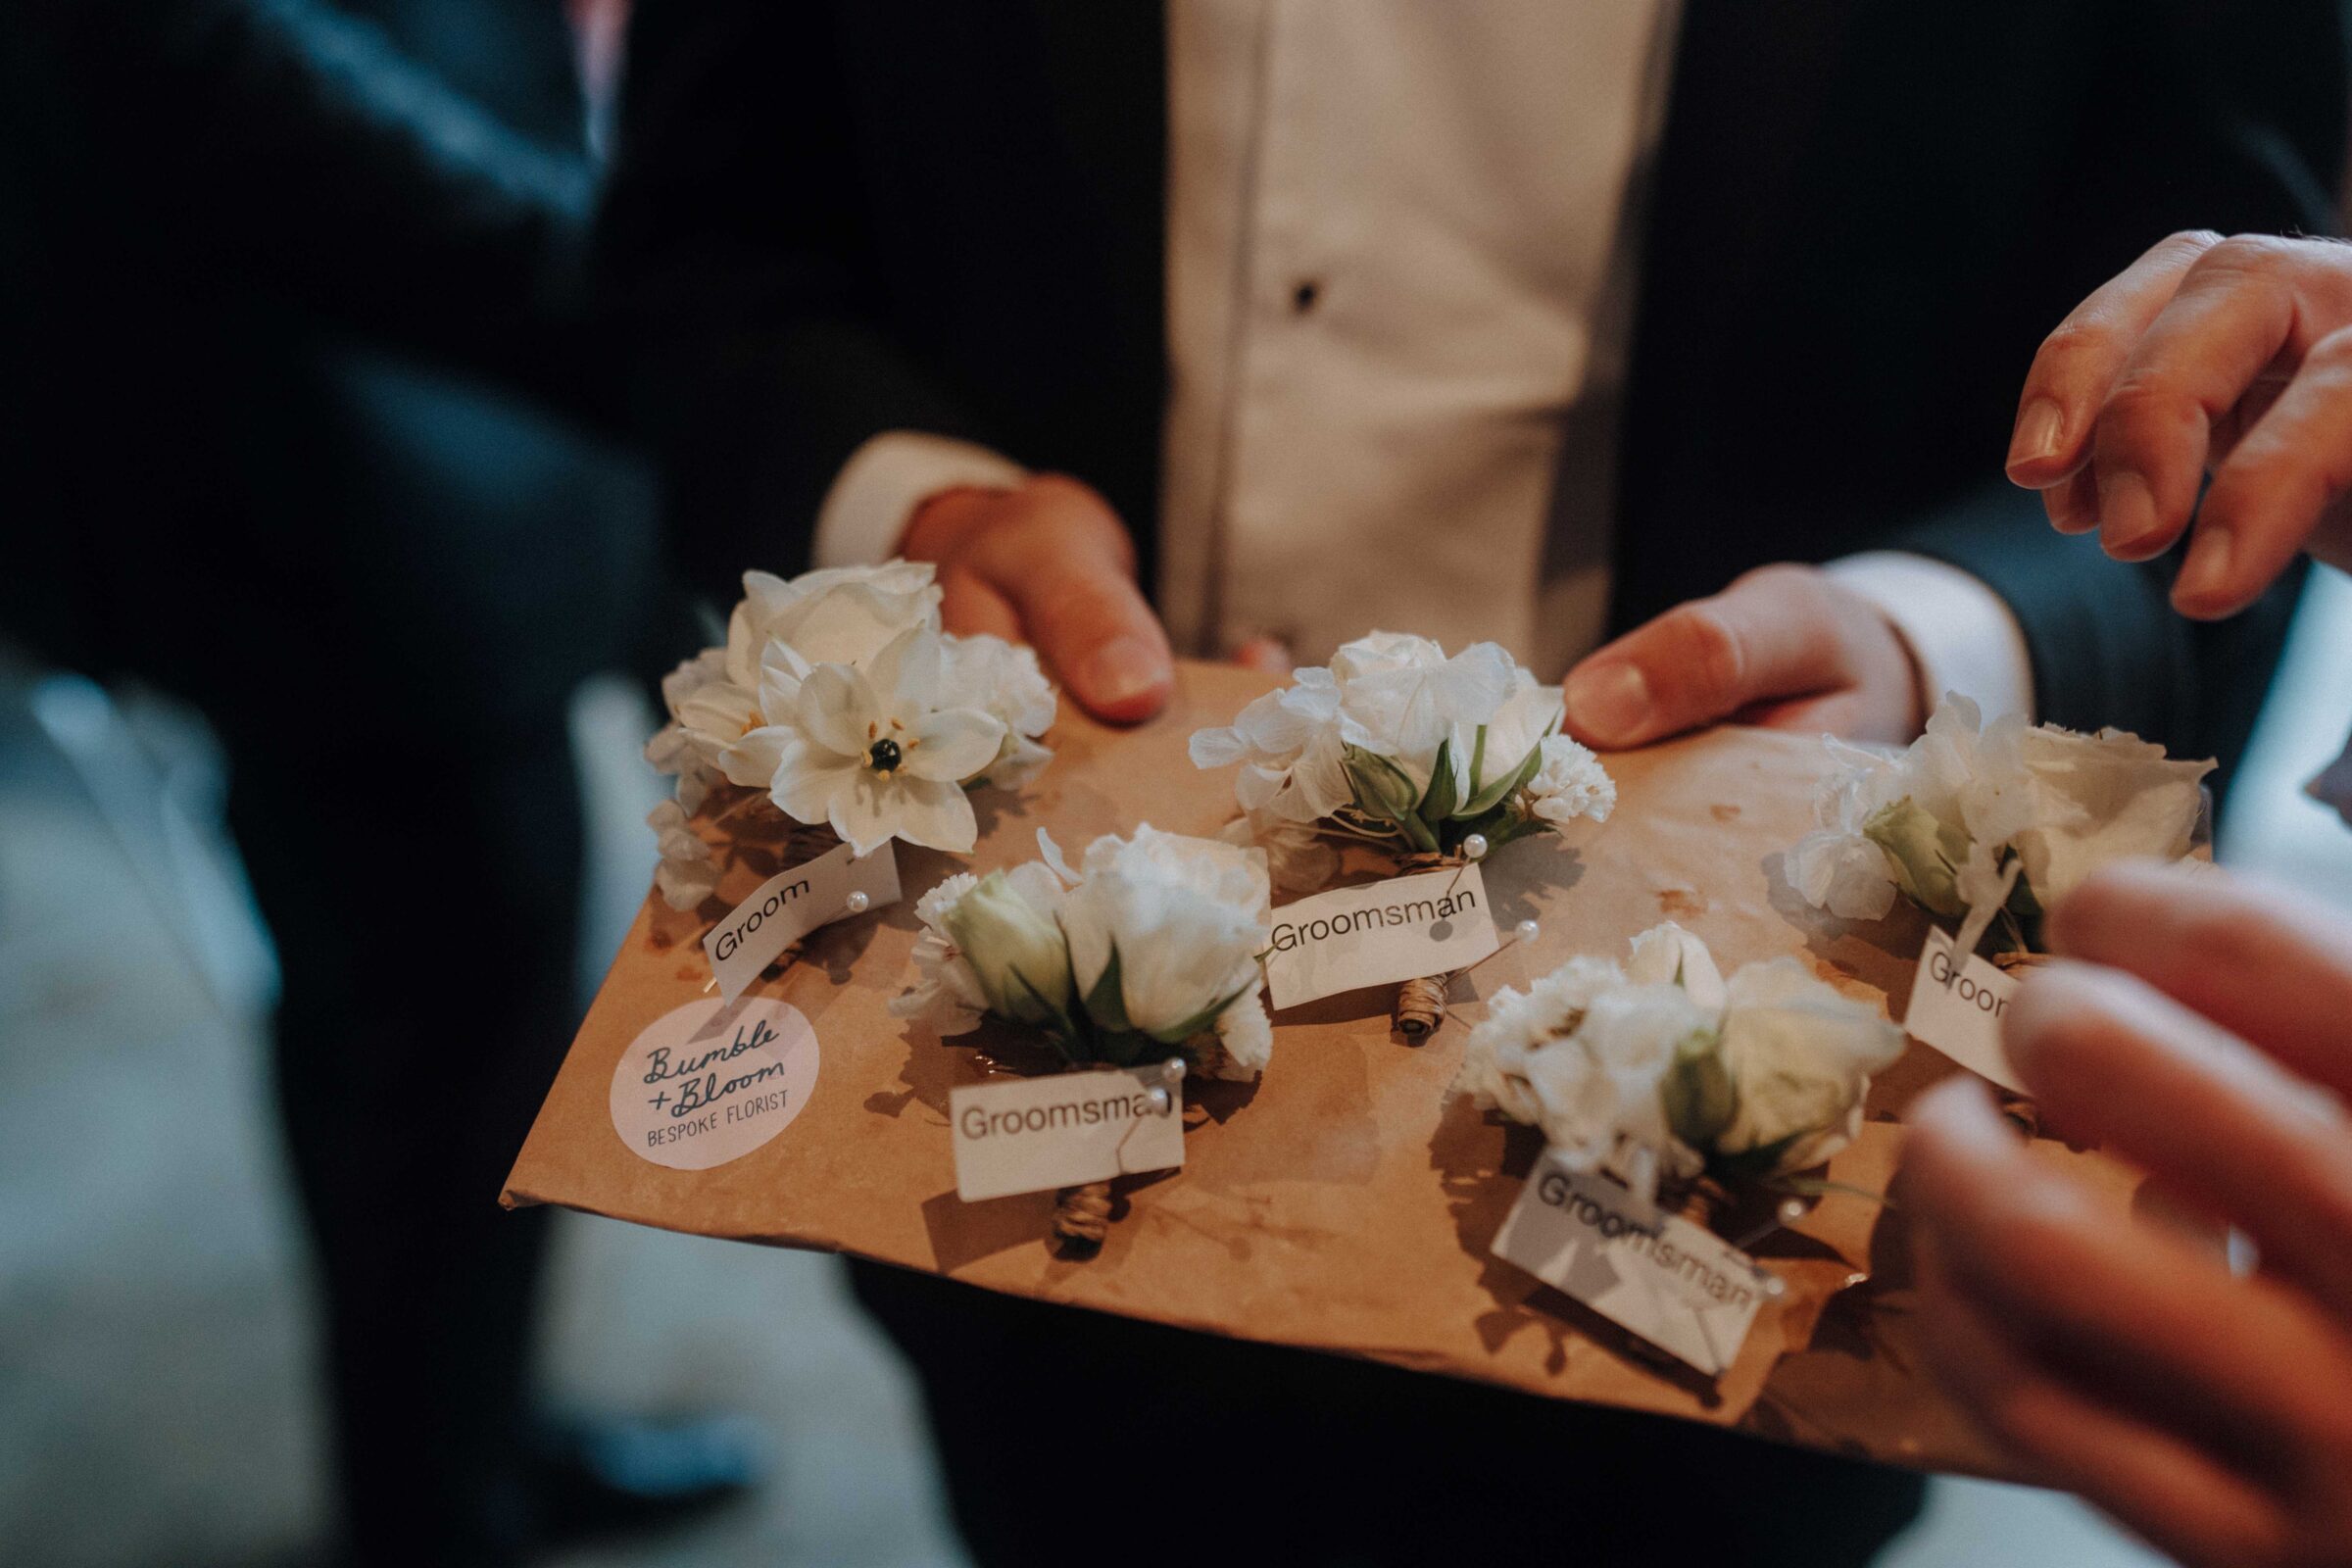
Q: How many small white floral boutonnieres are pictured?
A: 5